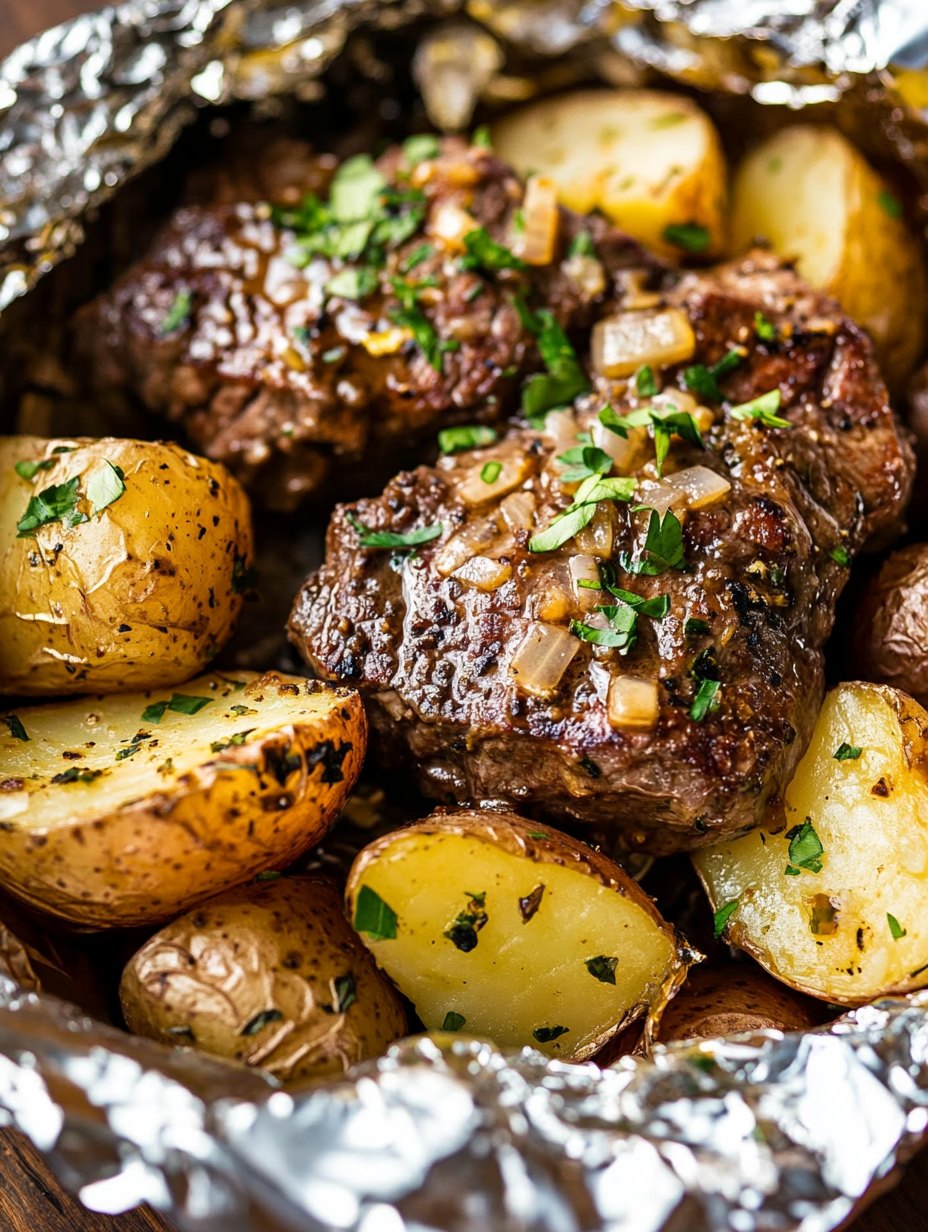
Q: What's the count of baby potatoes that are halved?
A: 5